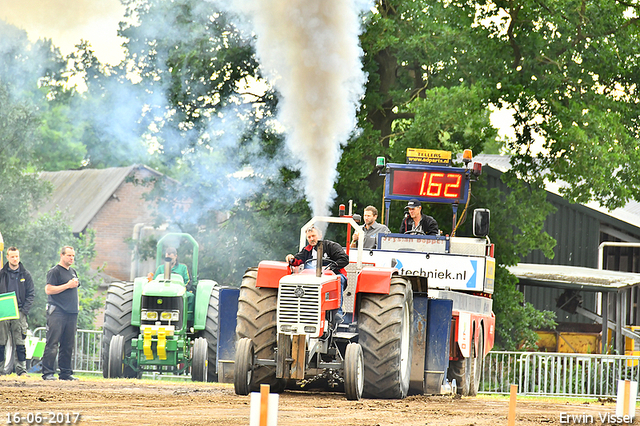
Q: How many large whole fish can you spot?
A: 0